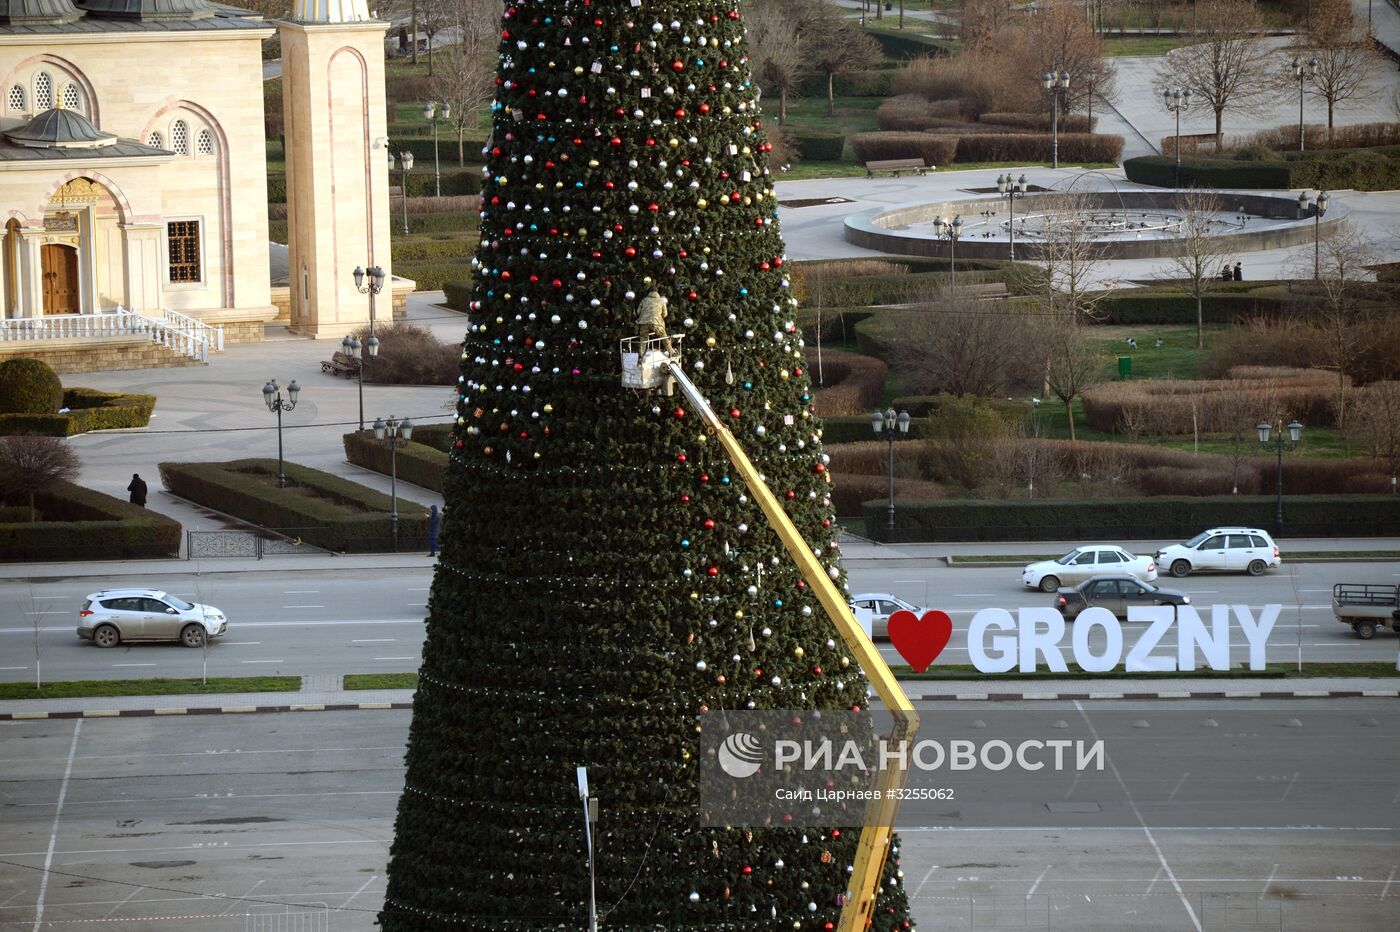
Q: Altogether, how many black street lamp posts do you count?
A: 14